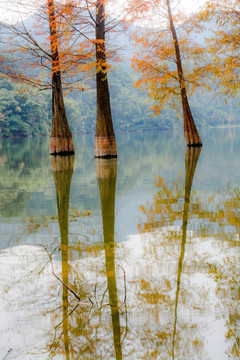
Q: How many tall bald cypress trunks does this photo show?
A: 3